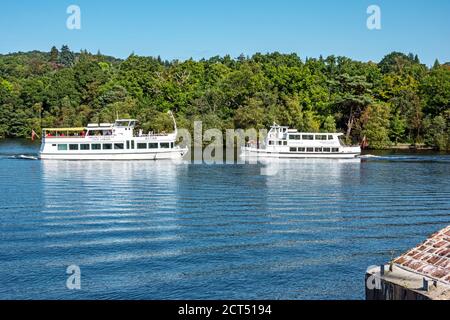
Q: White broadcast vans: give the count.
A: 0